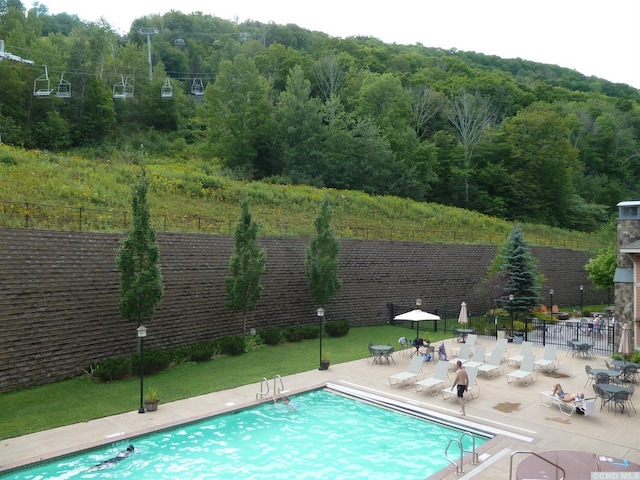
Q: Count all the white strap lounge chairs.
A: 12